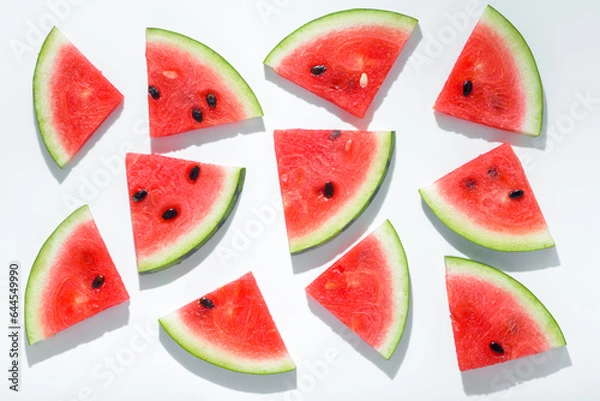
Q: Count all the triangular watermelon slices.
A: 11